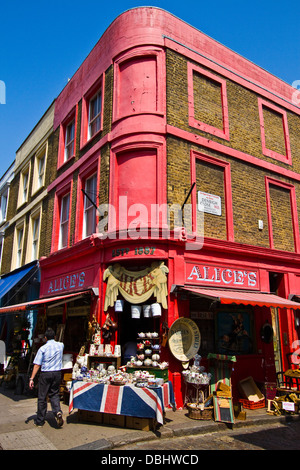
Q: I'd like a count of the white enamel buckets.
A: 4